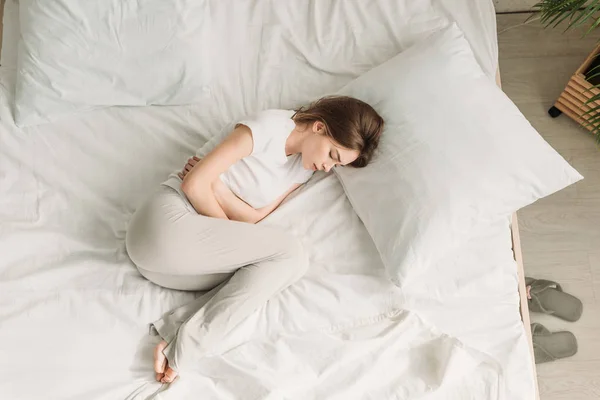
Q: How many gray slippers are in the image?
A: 2